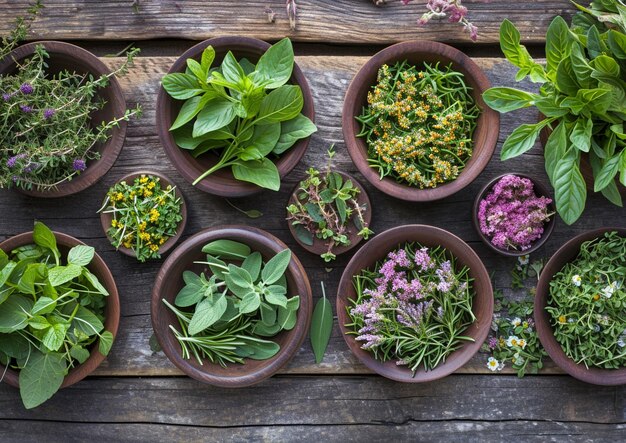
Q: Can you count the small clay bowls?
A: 3